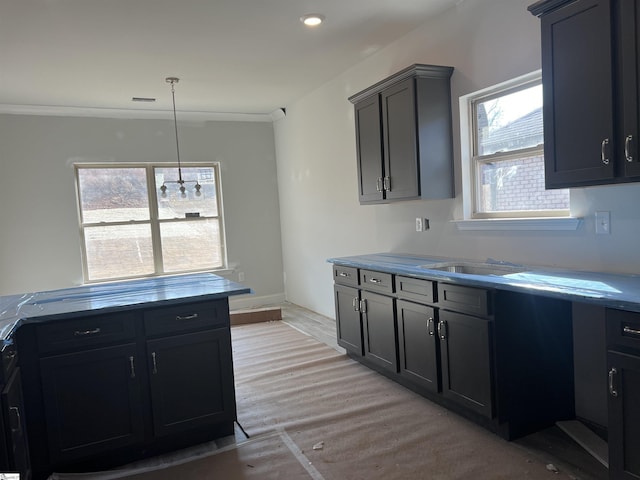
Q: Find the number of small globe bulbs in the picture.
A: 3